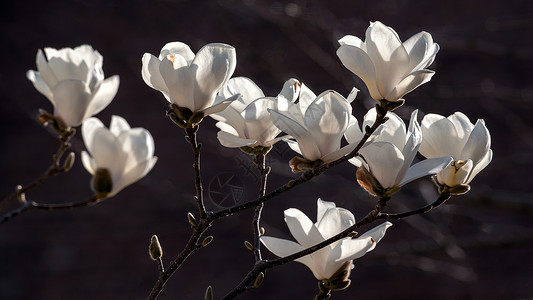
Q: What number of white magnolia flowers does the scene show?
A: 9